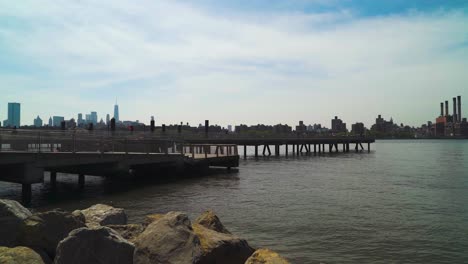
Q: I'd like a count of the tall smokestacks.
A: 4